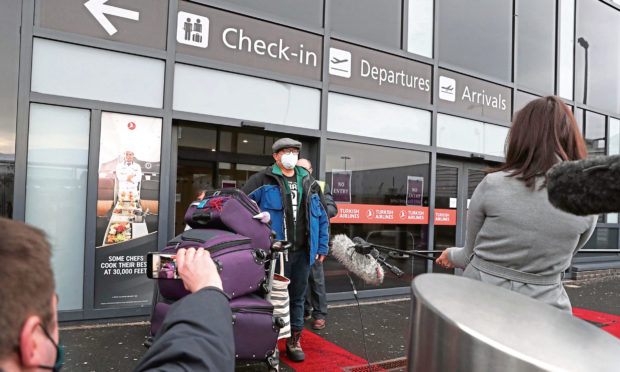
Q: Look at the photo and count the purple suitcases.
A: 3